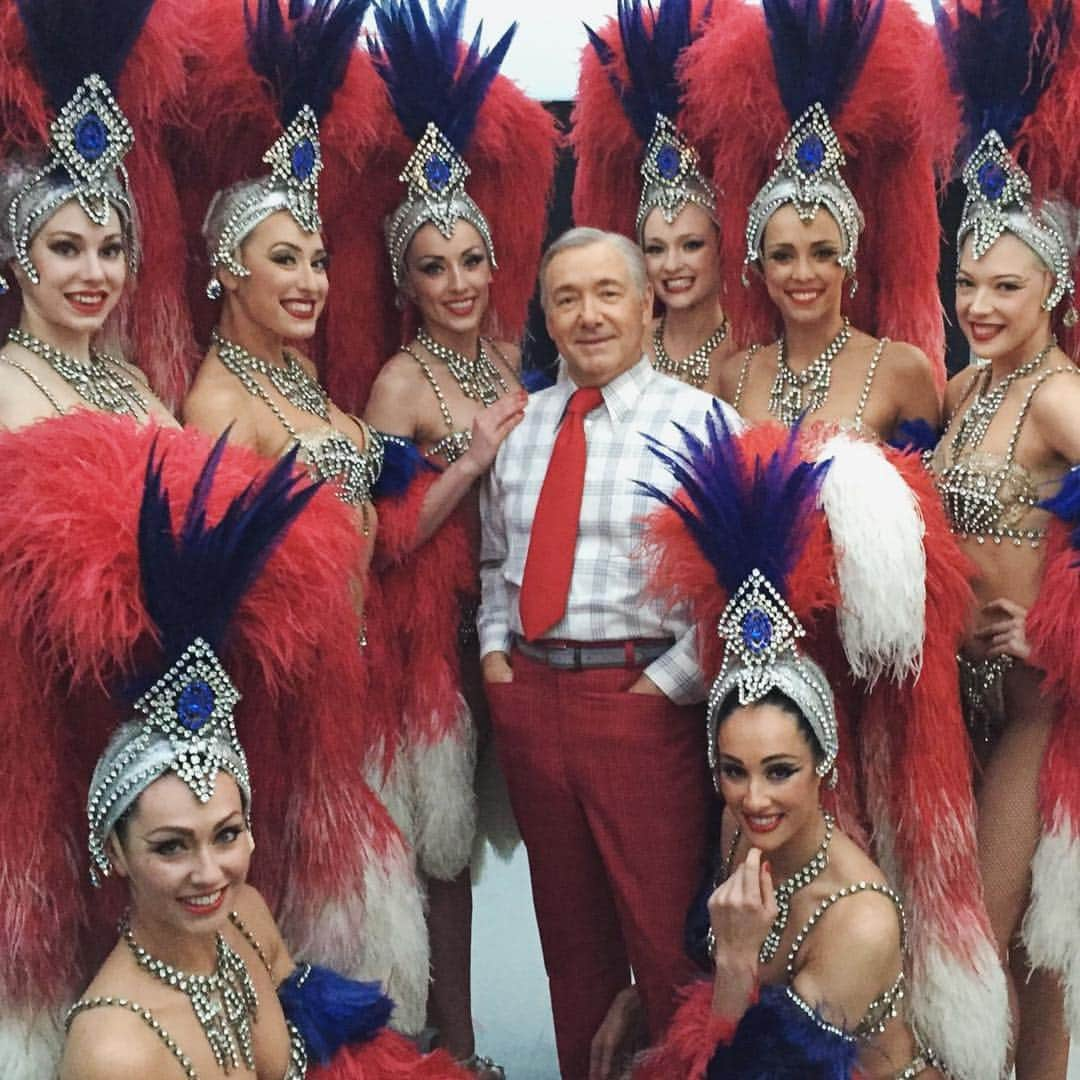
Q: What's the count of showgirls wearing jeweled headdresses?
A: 8